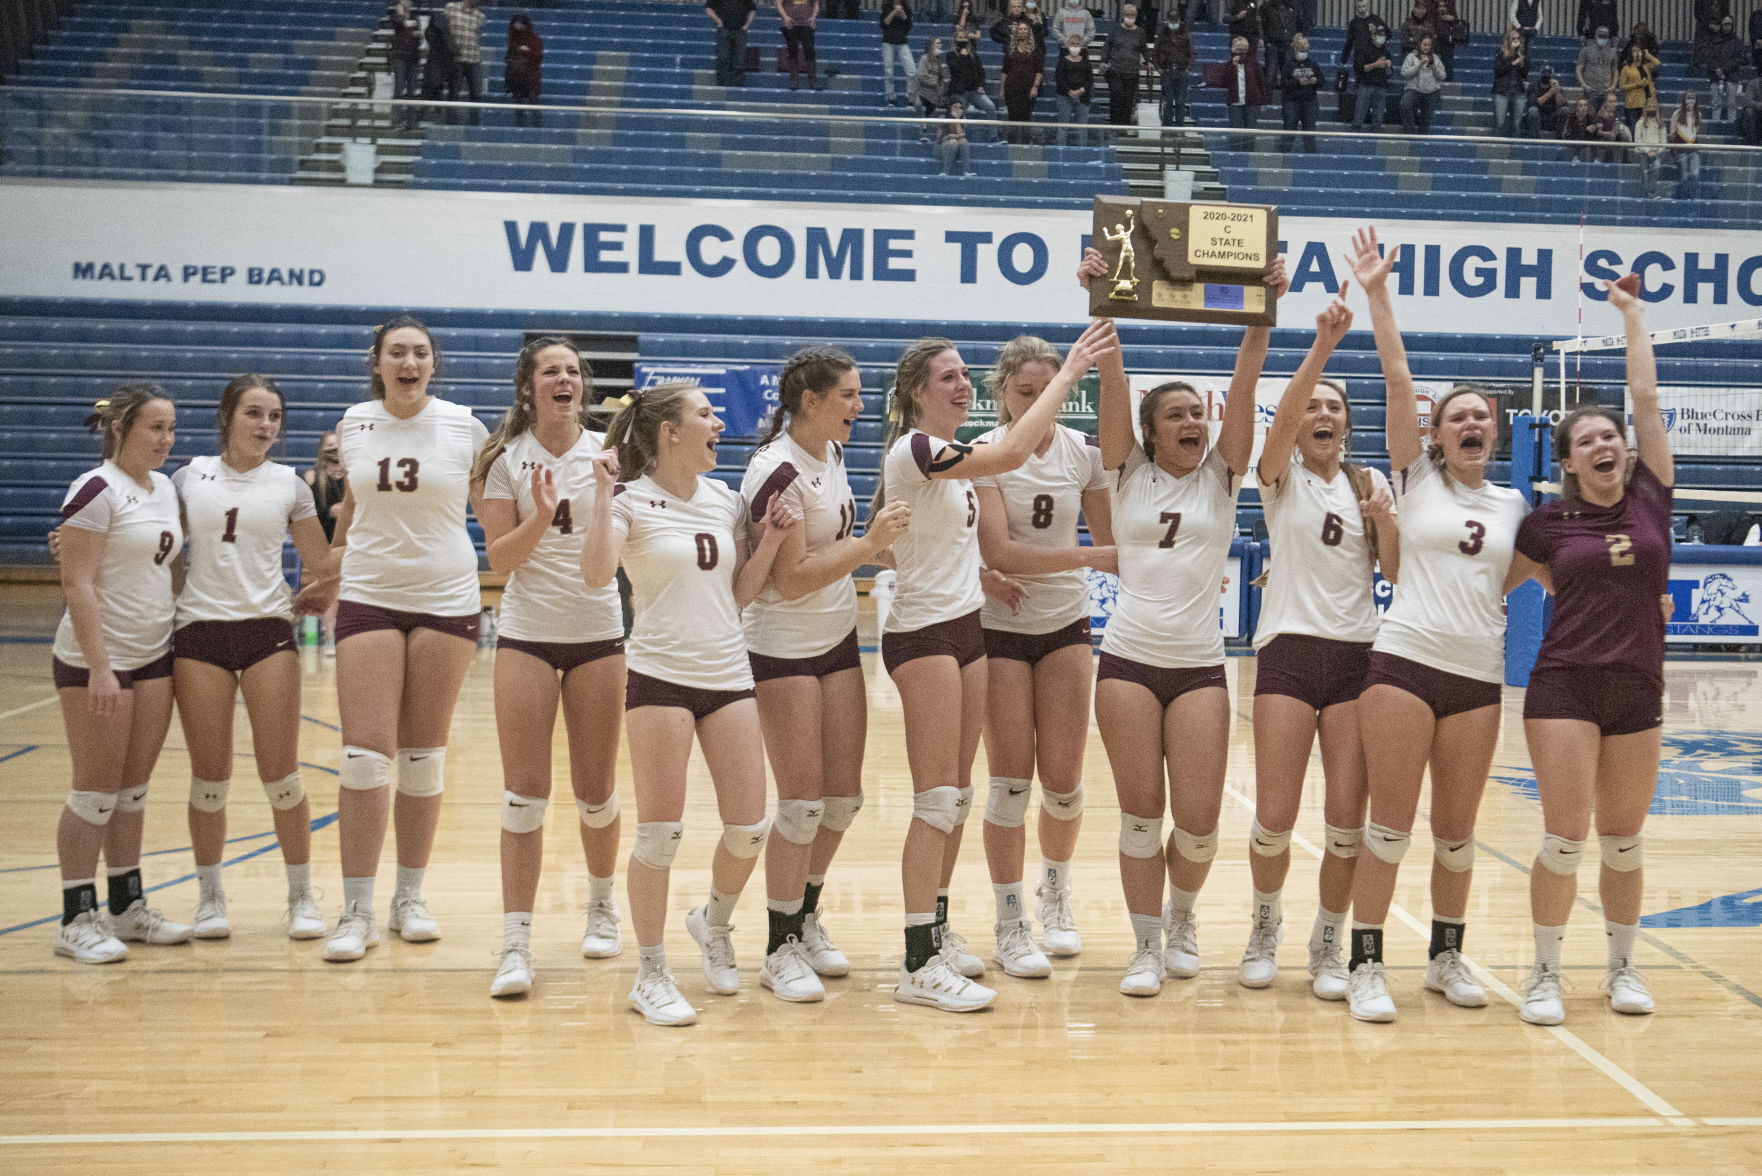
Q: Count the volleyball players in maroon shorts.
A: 12